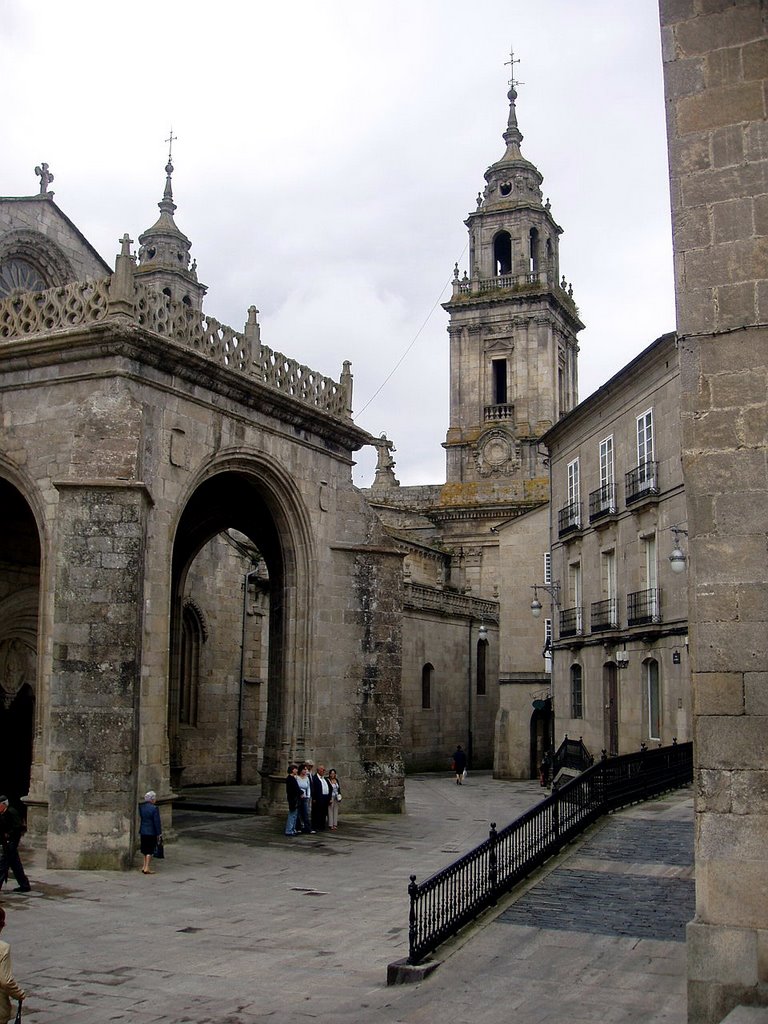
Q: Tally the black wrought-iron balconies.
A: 6